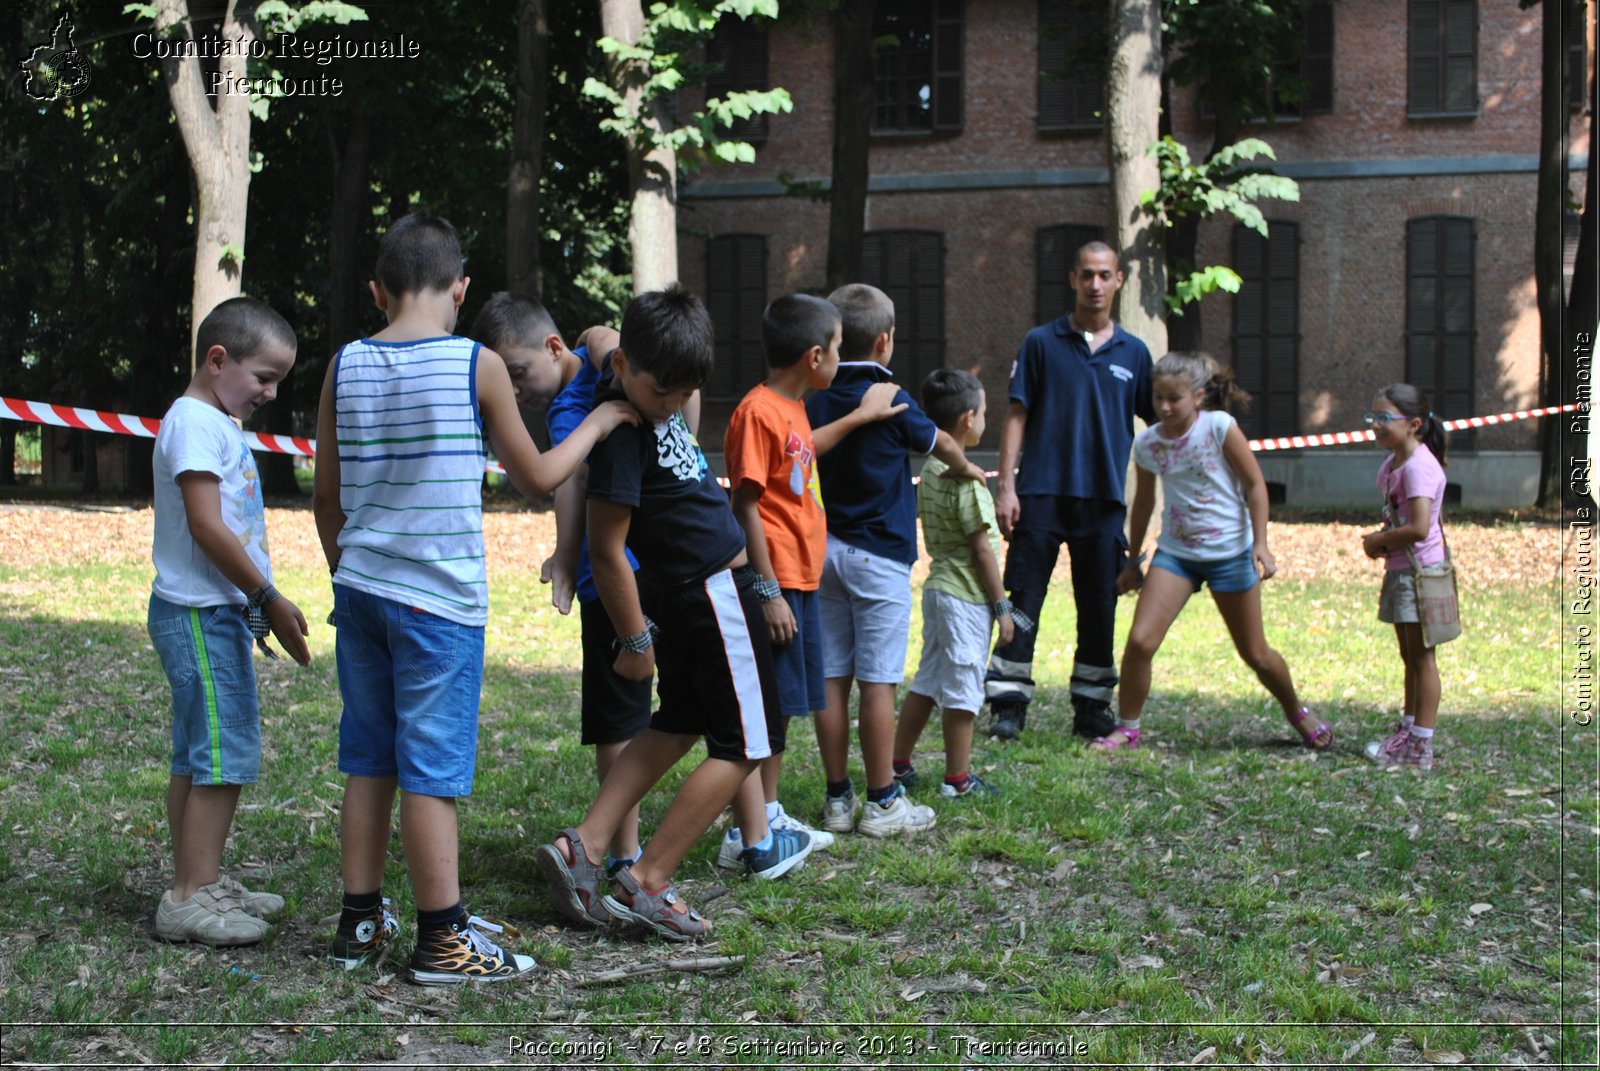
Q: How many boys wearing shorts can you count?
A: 7